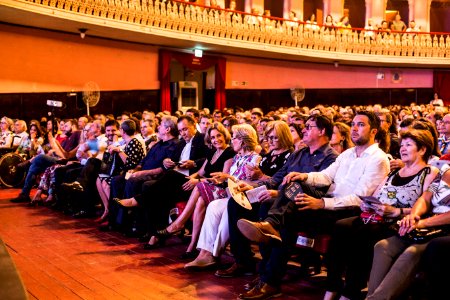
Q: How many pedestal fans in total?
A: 2